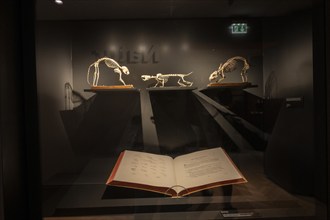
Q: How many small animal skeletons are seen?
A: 3